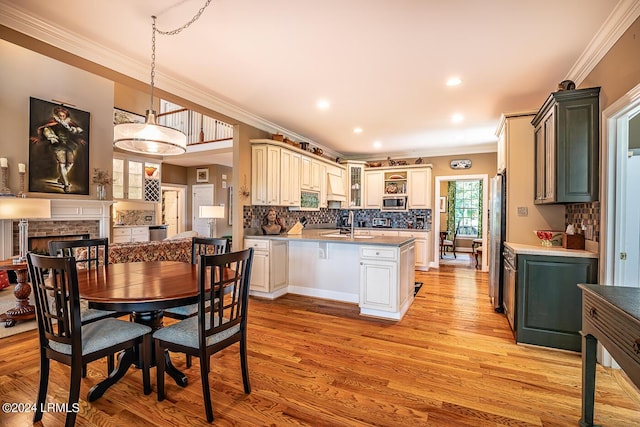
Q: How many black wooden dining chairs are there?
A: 4